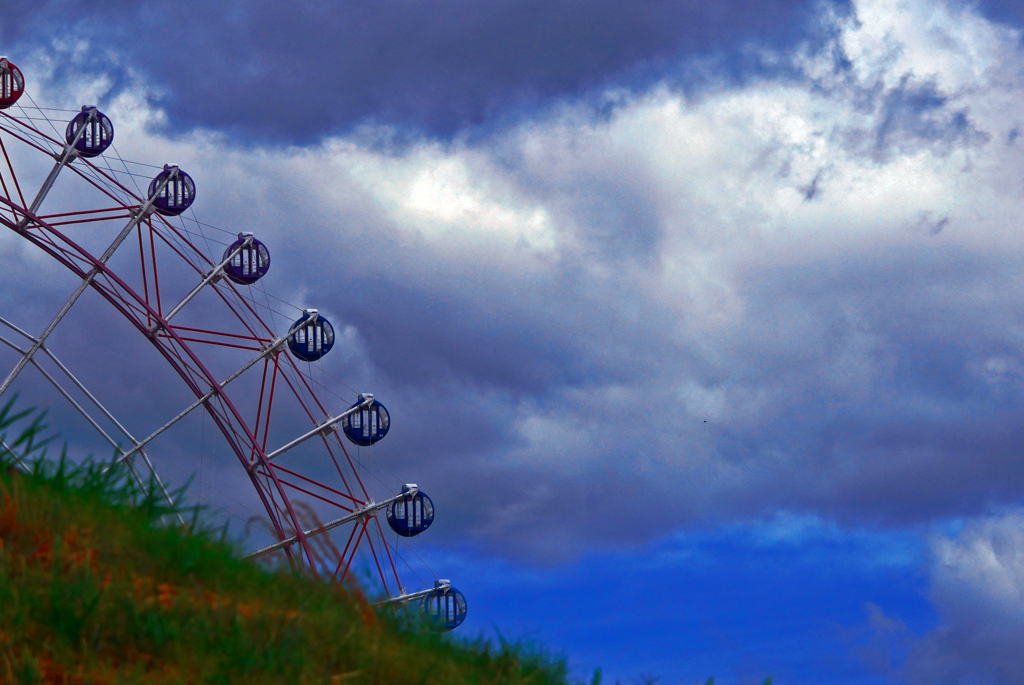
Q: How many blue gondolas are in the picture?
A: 4